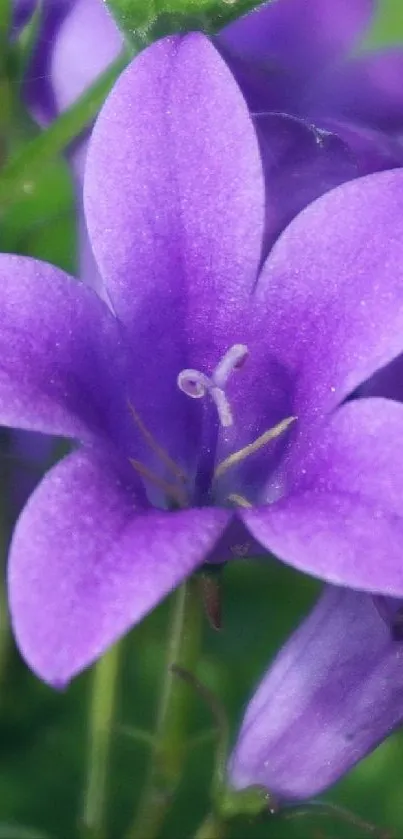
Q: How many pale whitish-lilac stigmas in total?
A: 3